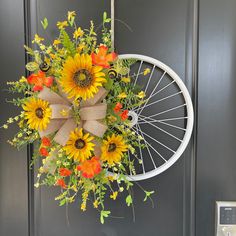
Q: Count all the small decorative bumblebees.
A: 2